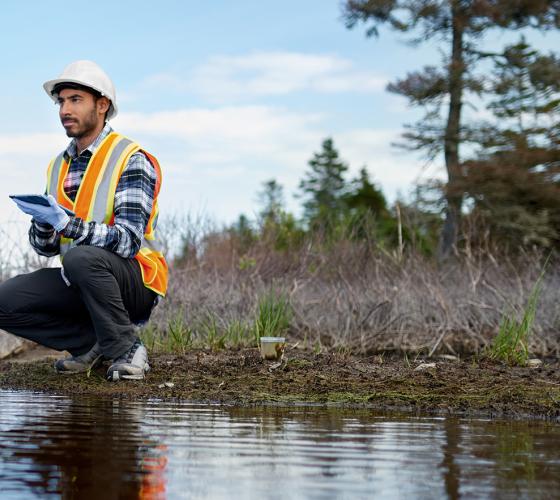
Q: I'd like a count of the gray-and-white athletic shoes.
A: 2